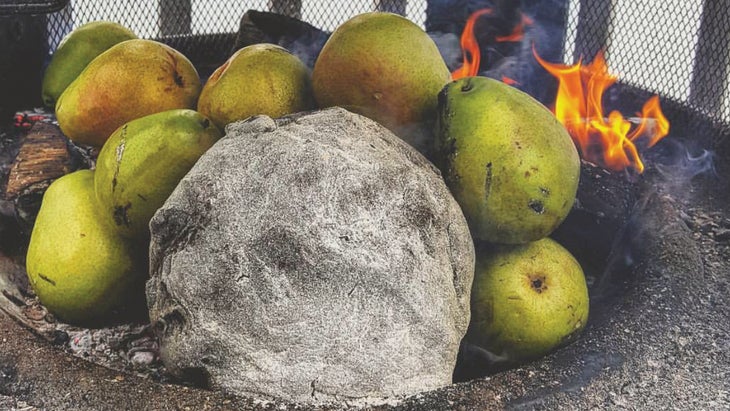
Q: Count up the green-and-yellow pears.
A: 8